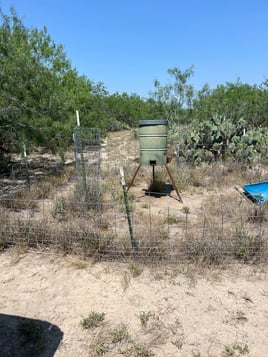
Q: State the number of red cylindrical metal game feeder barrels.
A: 0